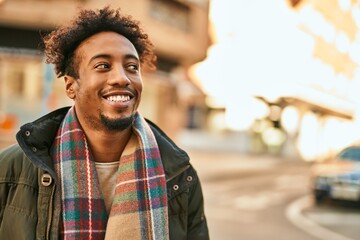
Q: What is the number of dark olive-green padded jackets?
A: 1